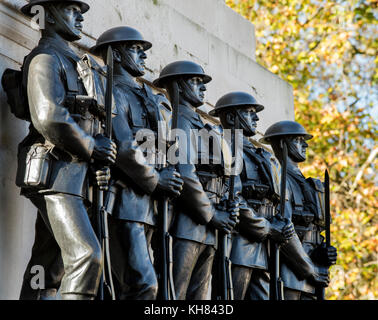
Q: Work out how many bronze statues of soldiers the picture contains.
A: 5